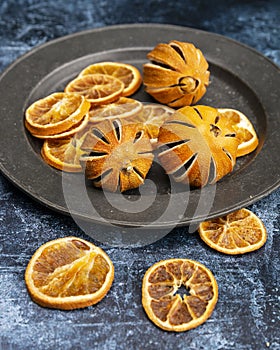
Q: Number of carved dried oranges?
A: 3